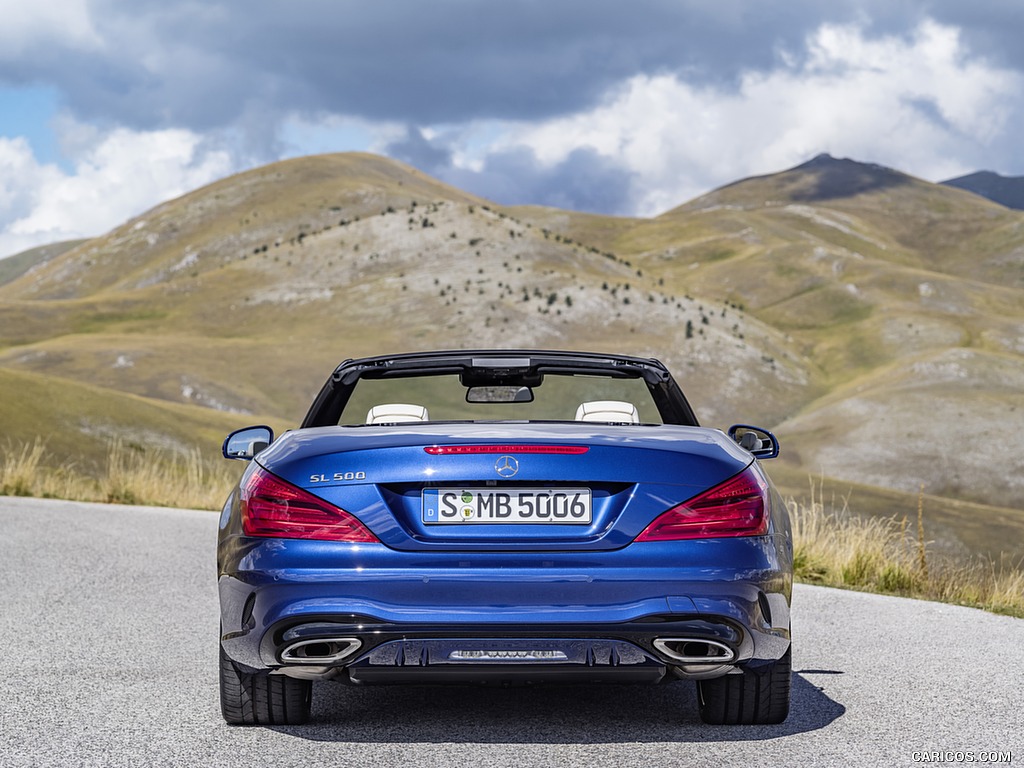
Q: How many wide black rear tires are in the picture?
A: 2